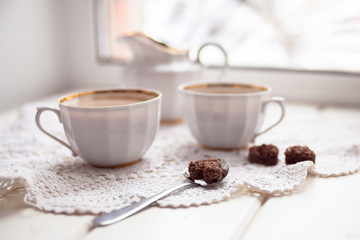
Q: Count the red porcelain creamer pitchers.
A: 0